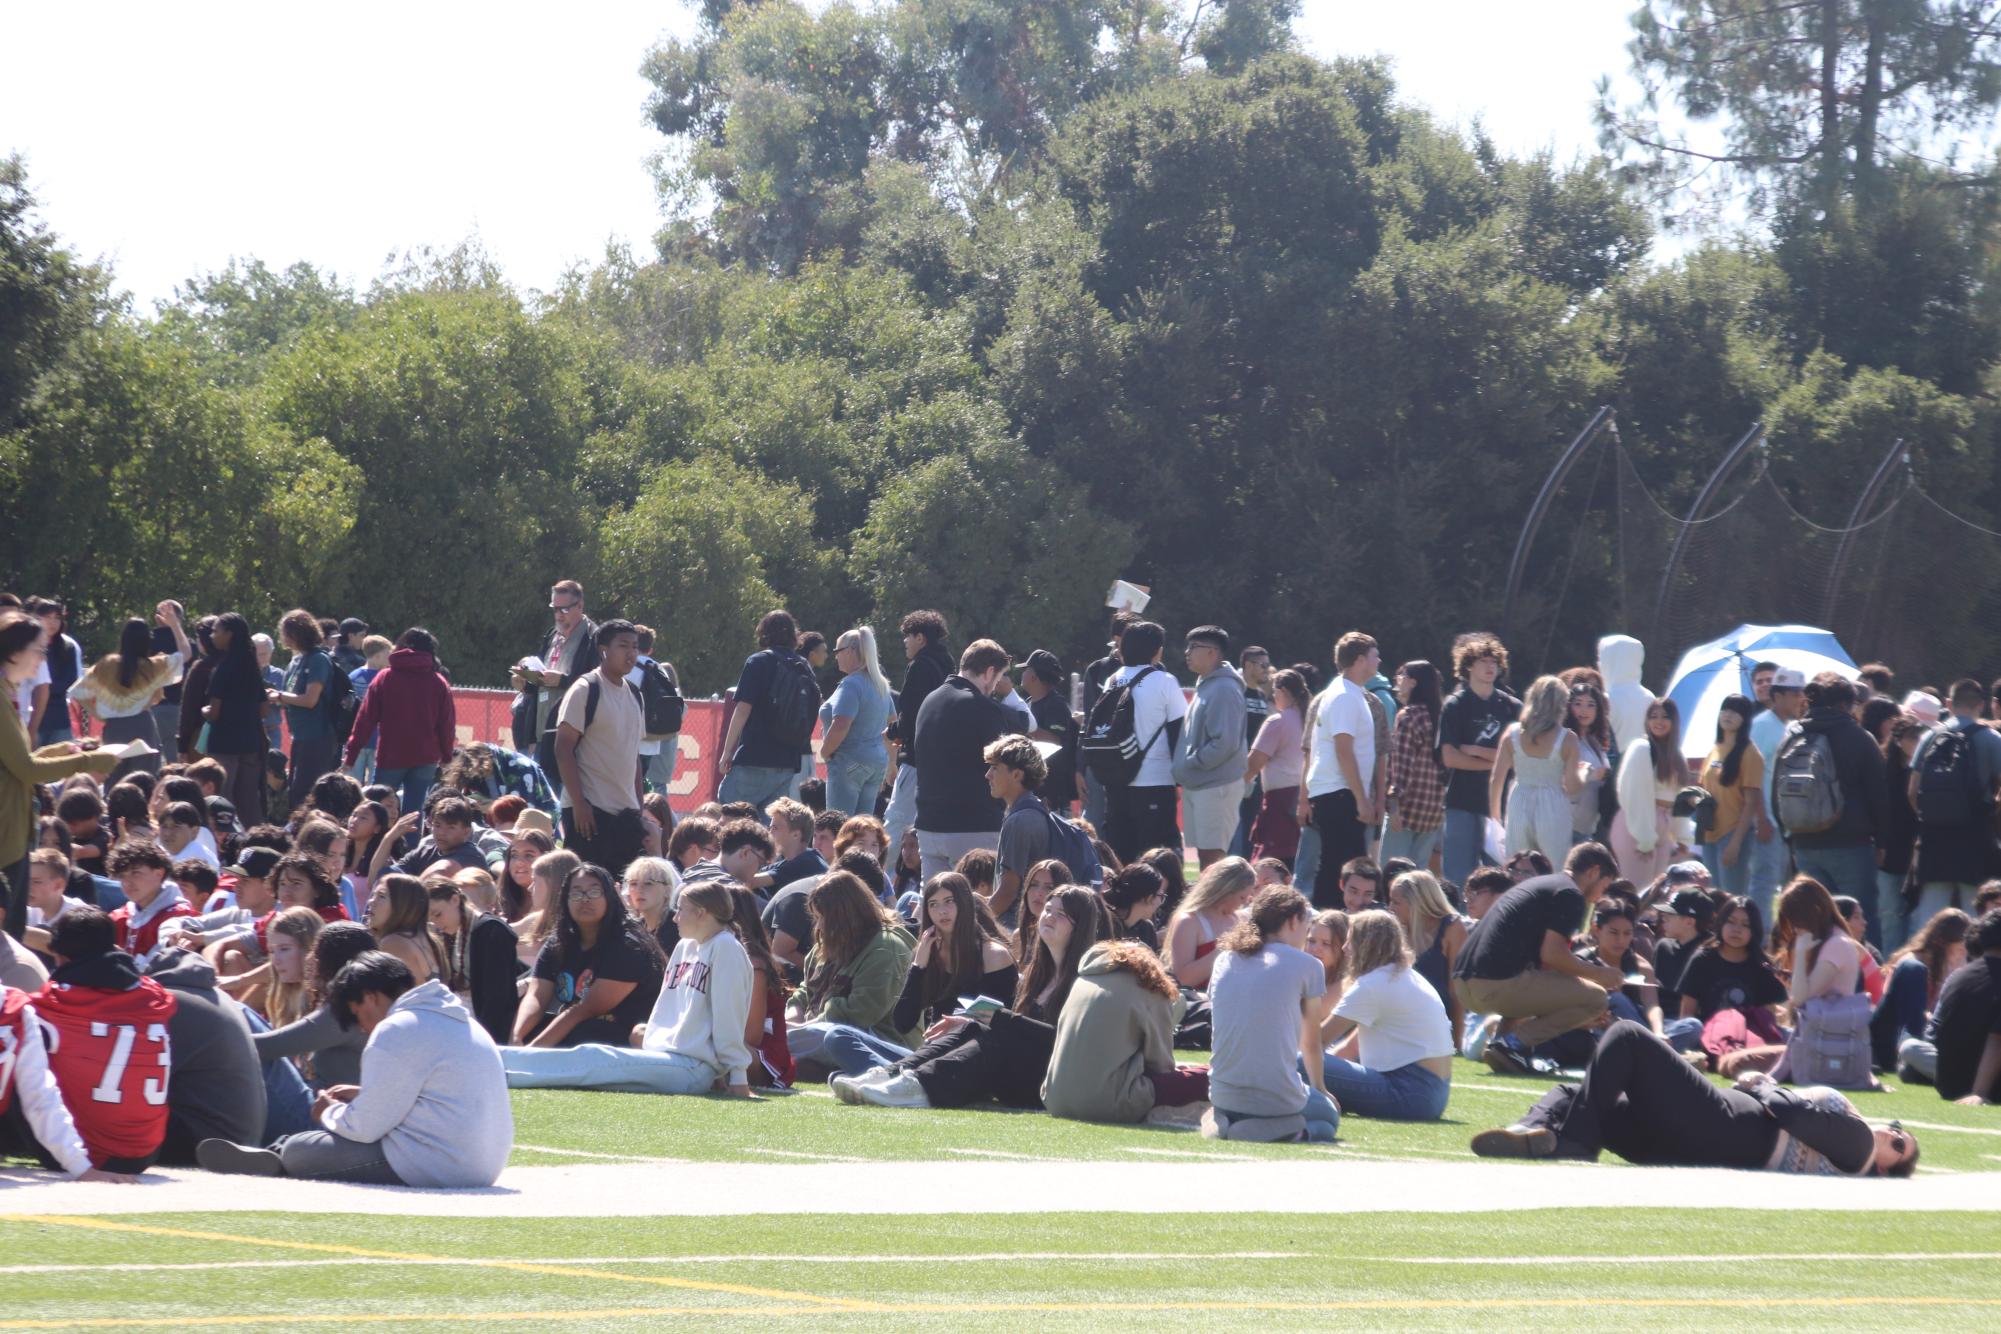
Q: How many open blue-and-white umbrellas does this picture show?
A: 1